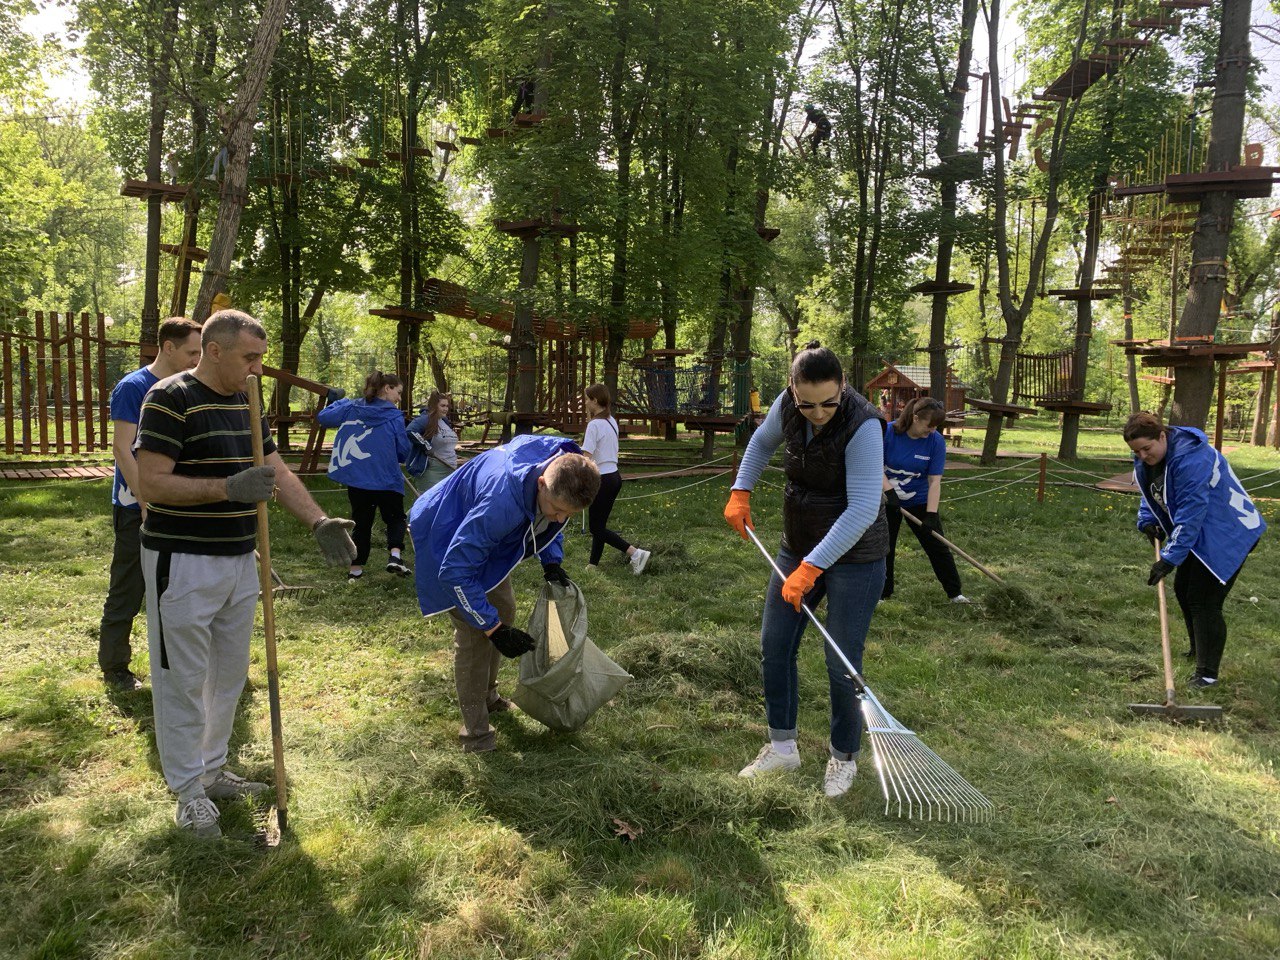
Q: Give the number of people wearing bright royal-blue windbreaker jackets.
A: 3